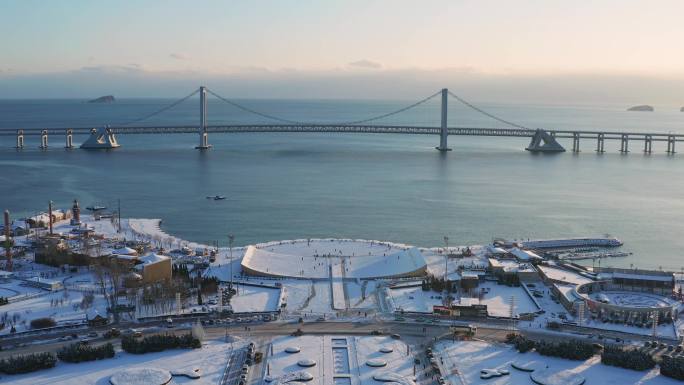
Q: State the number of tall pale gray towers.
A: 2